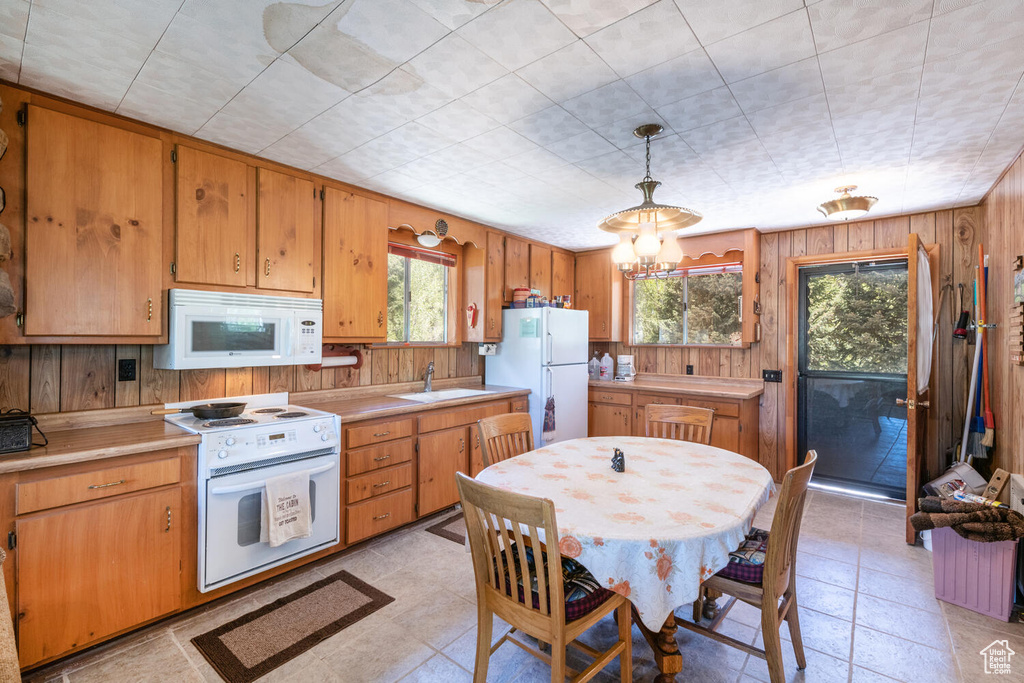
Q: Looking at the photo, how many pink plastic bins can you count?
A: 1